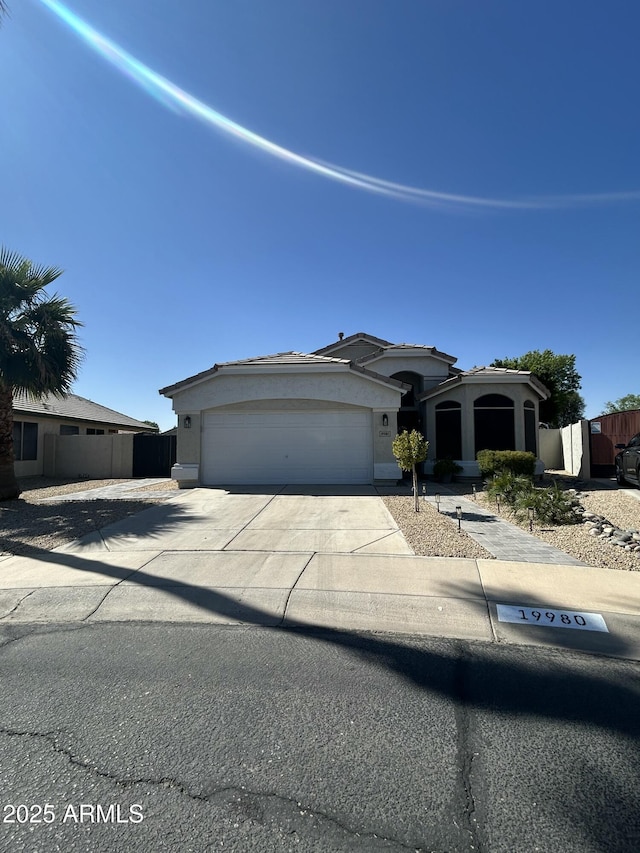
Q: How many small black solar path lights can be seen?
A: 6